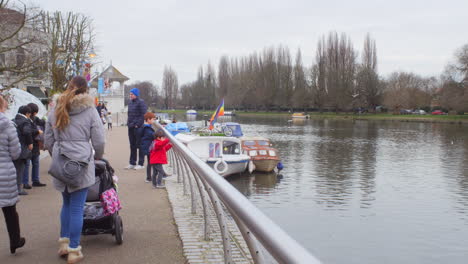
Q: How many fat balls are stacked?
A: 0